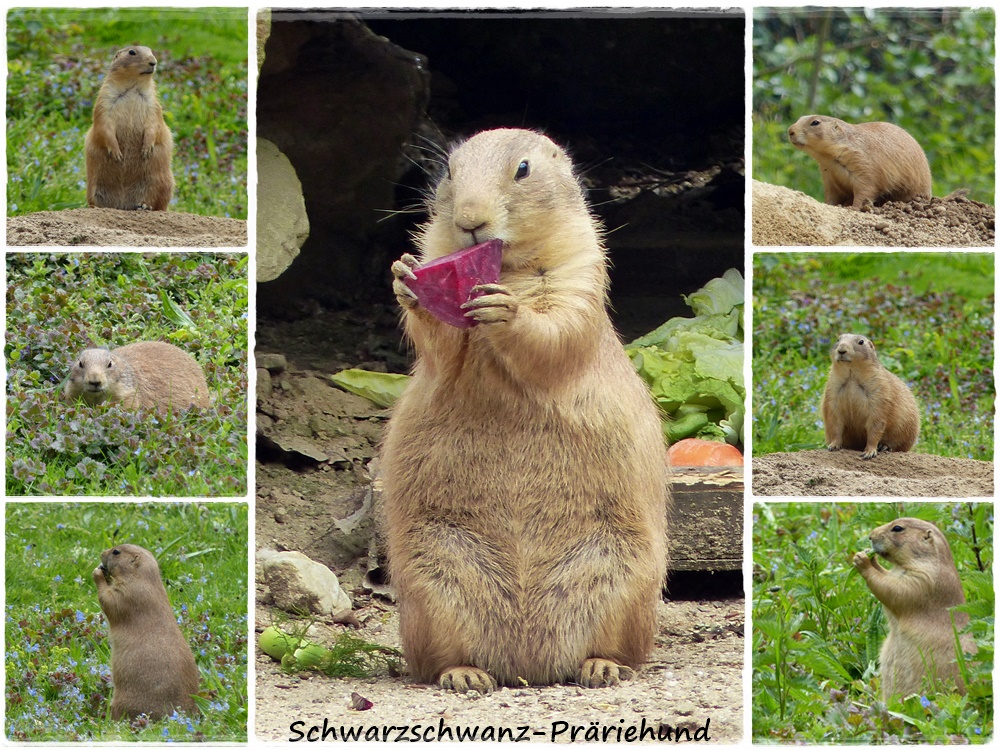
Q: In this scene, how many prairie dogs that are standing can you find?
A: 4